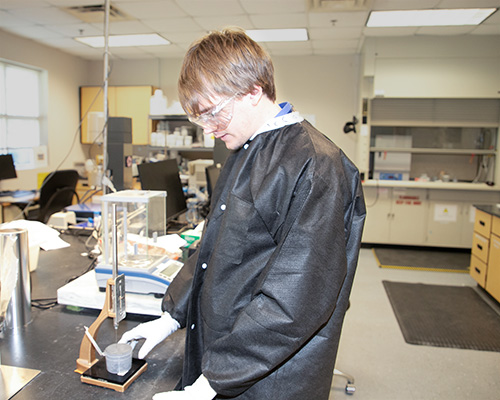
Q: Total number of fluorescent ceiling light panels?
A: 3